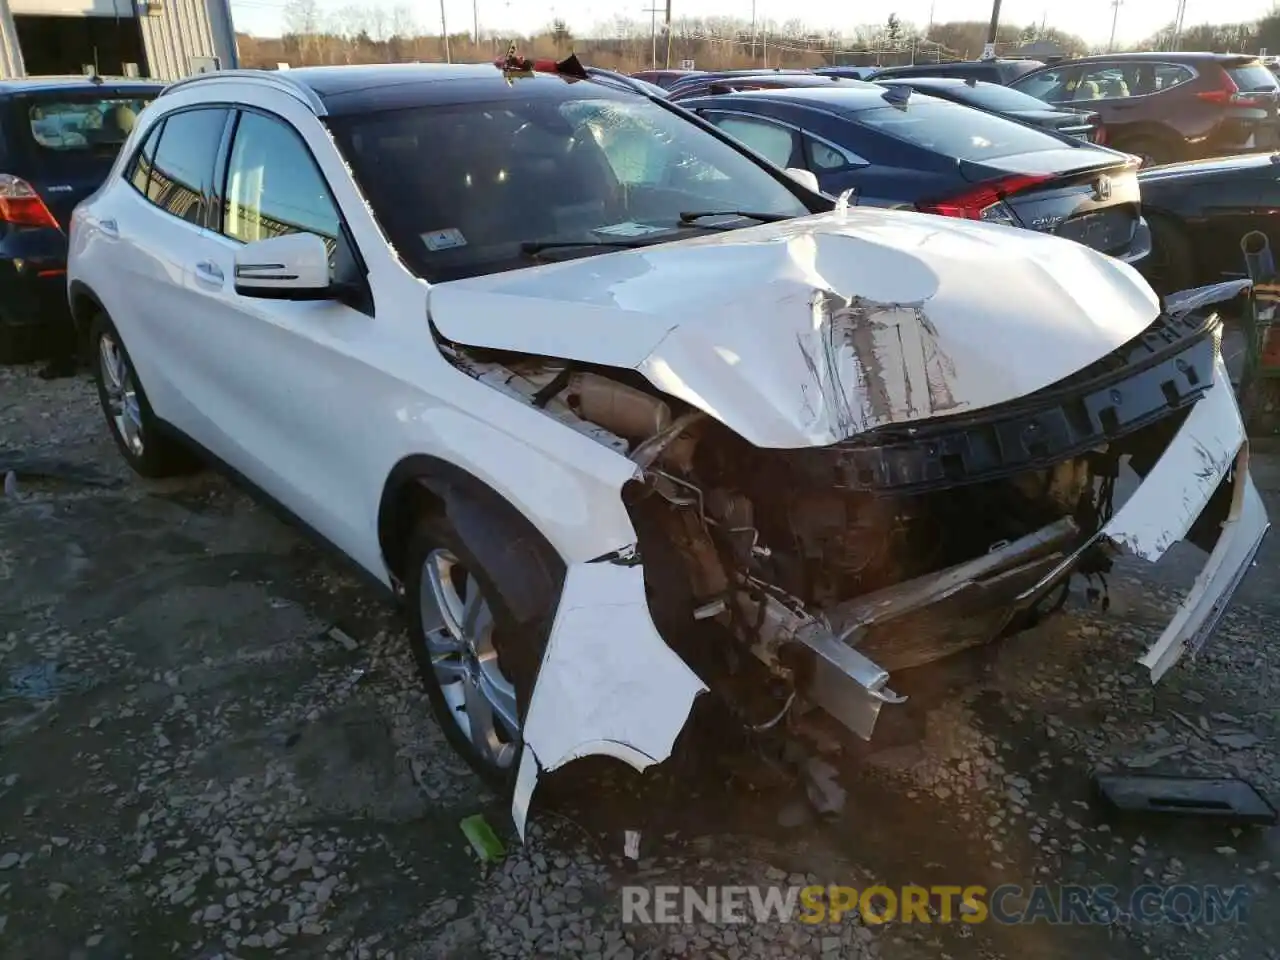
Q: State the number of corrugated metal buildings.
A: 1